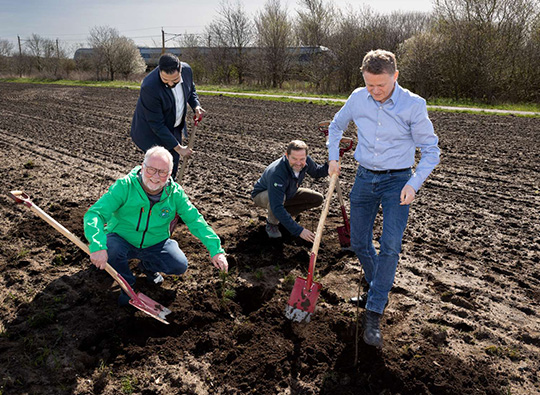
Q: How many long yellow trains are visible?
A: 0